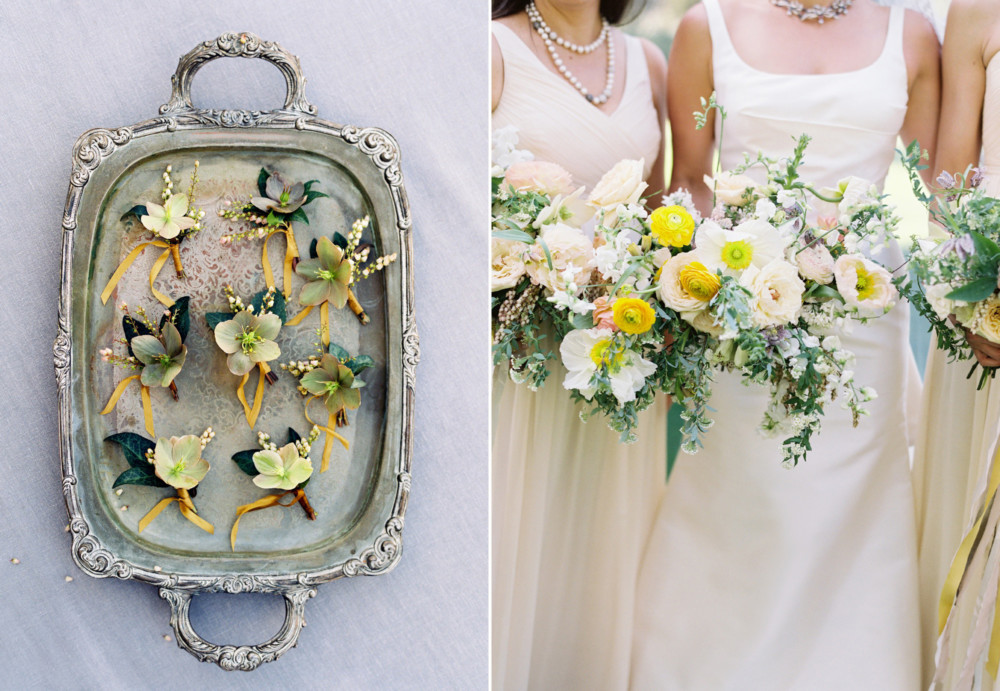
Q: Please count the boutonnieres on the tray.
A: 8